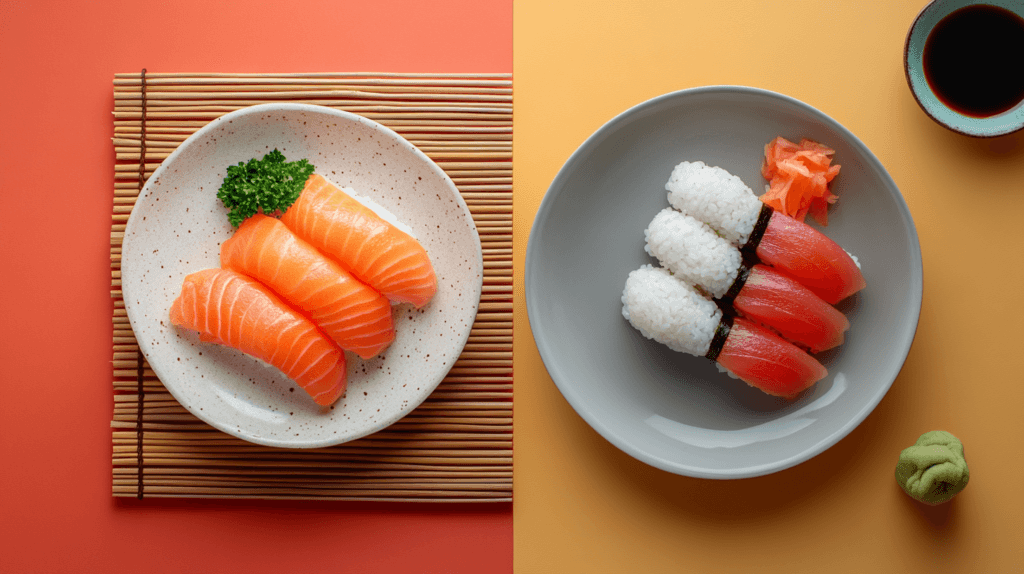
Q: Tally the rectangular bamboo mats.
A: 1